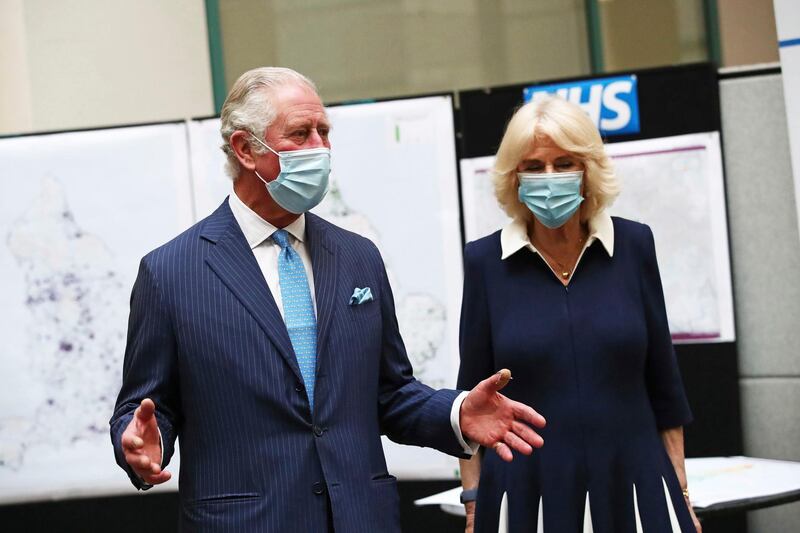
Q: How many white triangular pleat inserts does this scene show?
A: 5